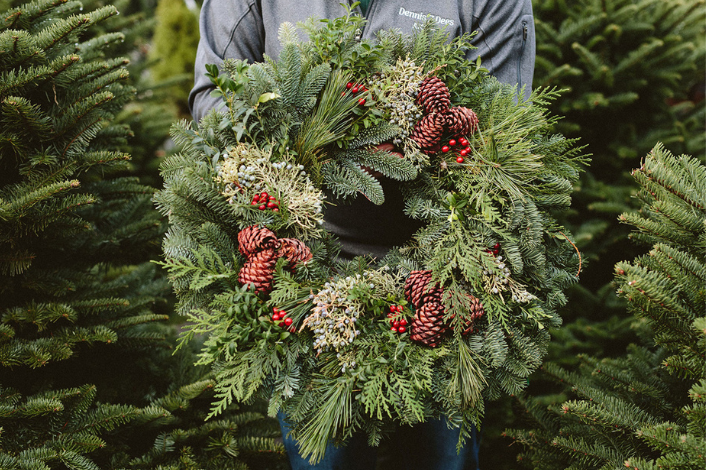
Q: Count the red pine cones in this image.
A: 9